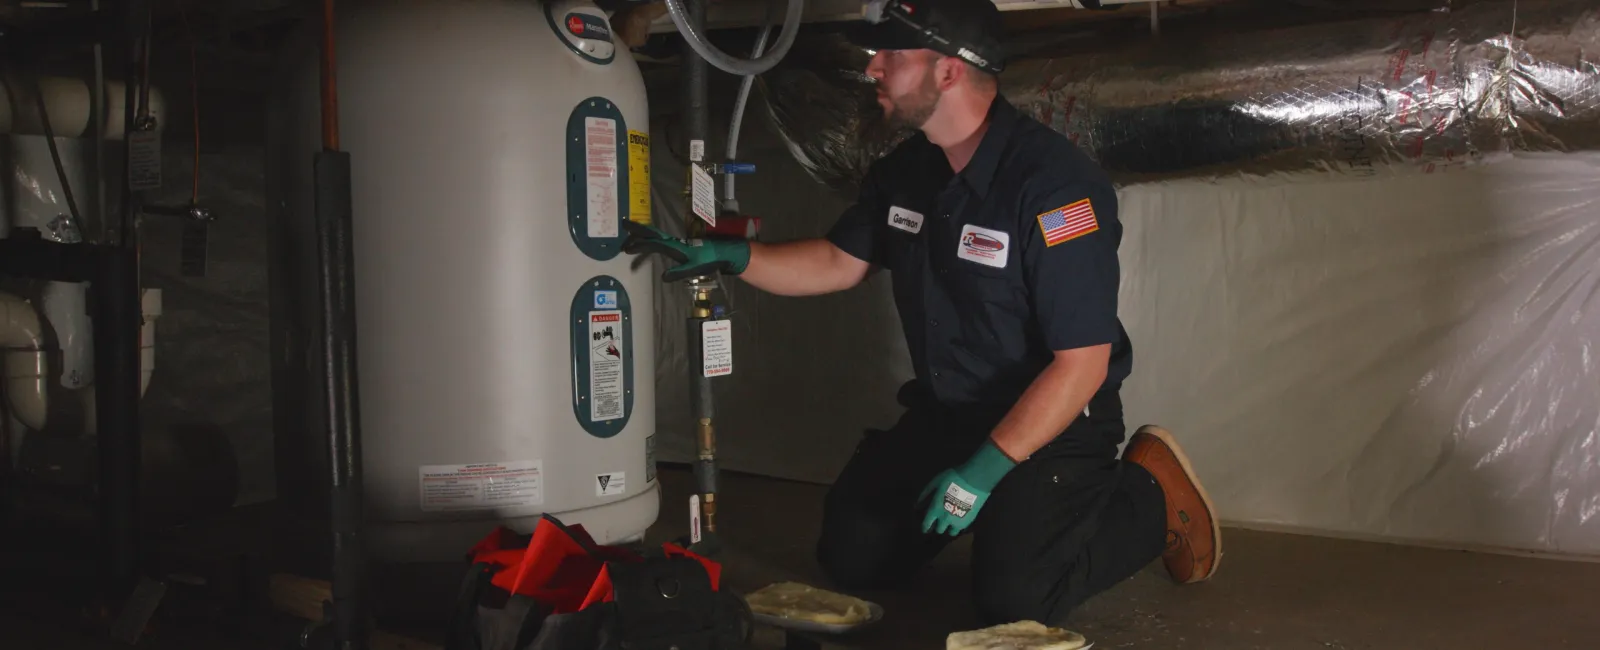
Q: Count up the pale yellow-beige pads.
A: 2